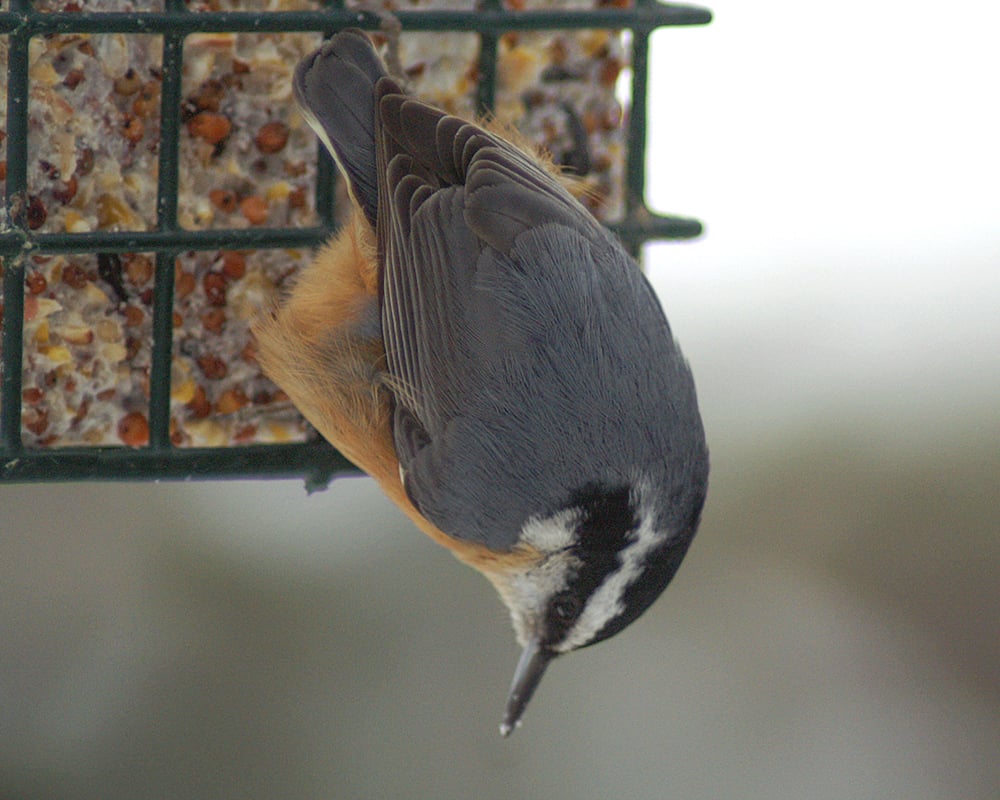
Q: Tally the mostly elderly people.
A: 0